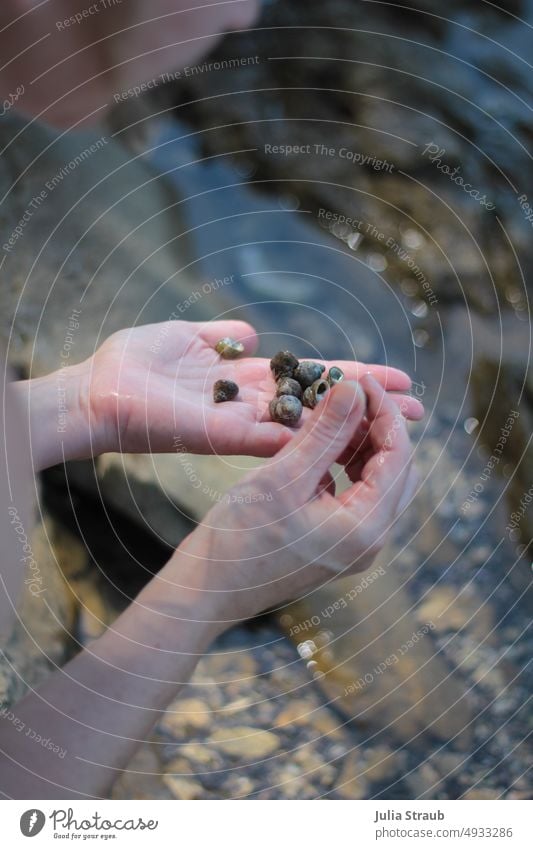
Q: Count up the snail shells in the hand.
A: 8